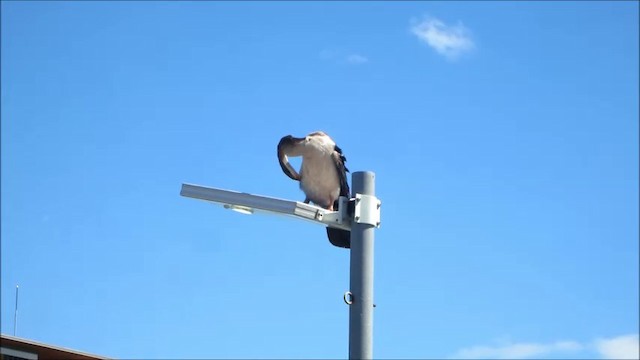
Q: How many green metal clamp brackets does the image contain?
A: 0